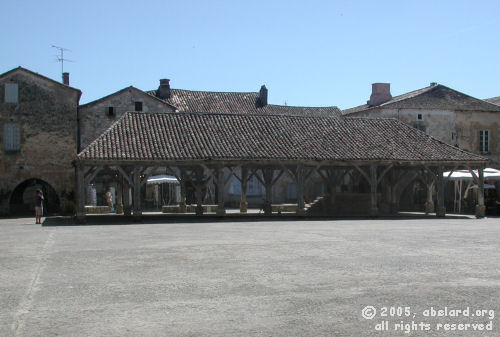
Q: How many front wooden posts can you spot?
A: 7